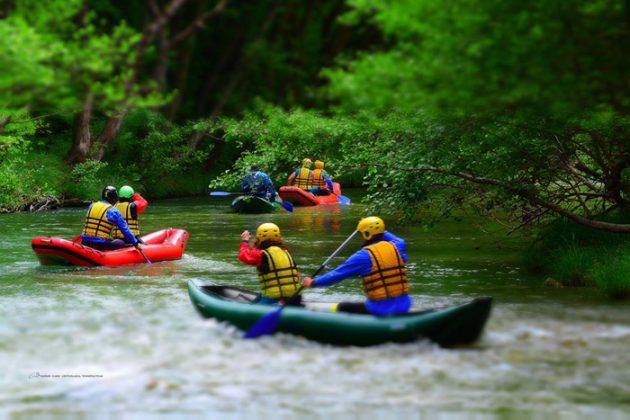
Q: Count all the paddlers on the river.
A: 7